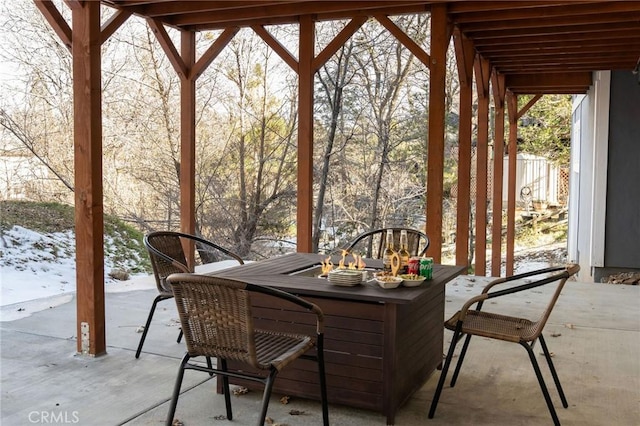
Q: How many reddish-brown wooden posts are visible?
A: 8